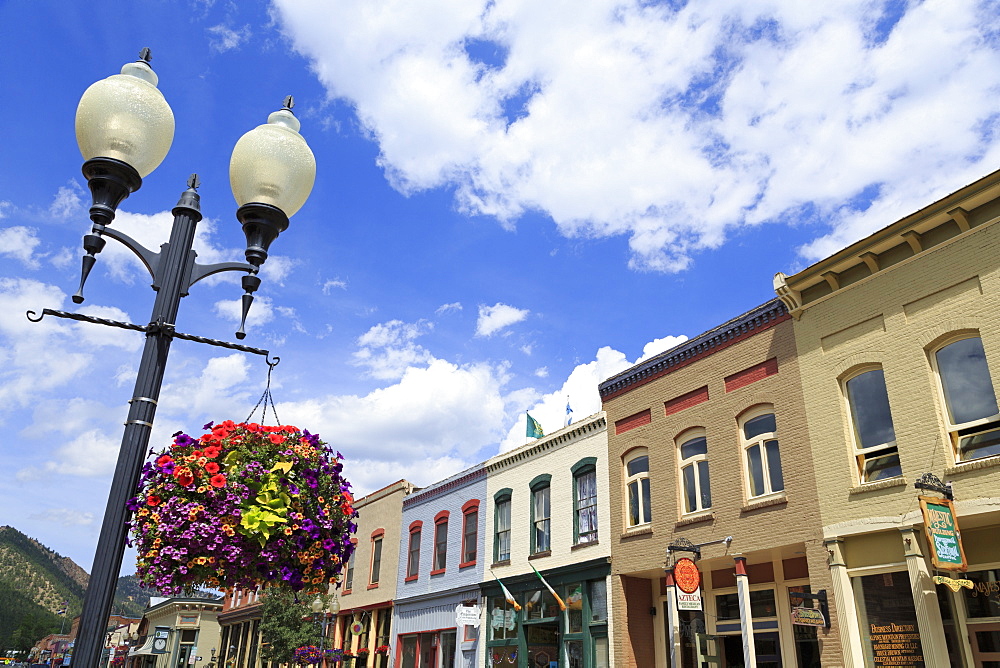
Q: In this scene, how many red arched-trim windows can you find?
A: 5